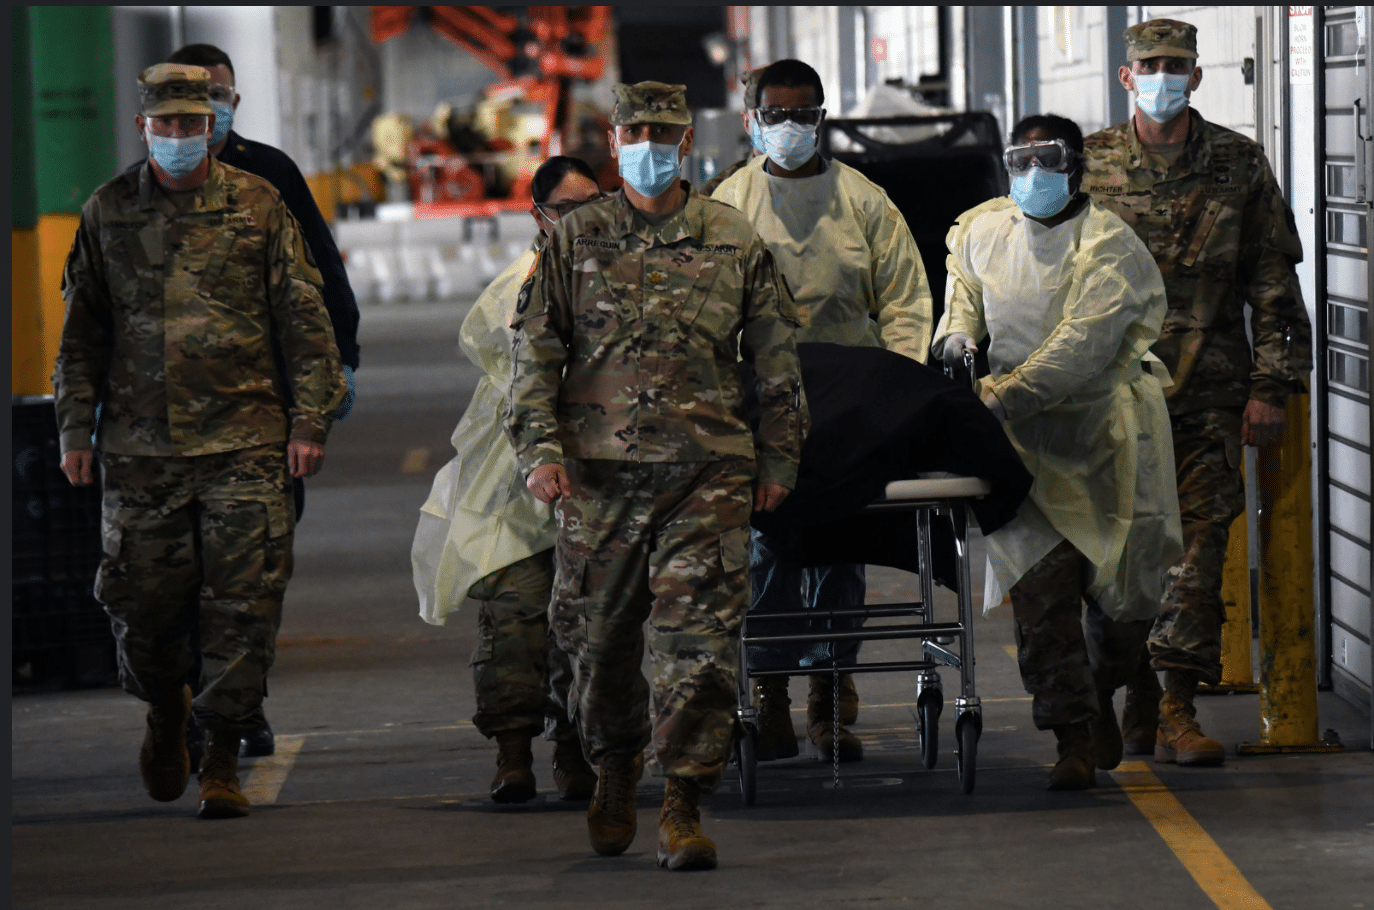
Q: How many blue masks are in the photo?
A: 7